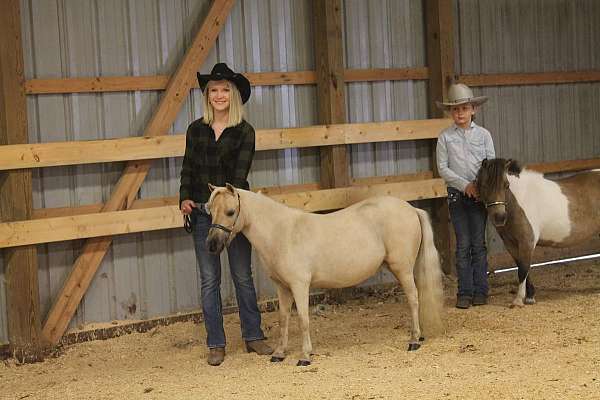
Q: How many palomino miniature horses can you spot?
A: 1